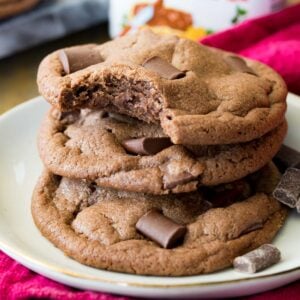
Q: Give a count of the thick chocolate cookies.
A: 3